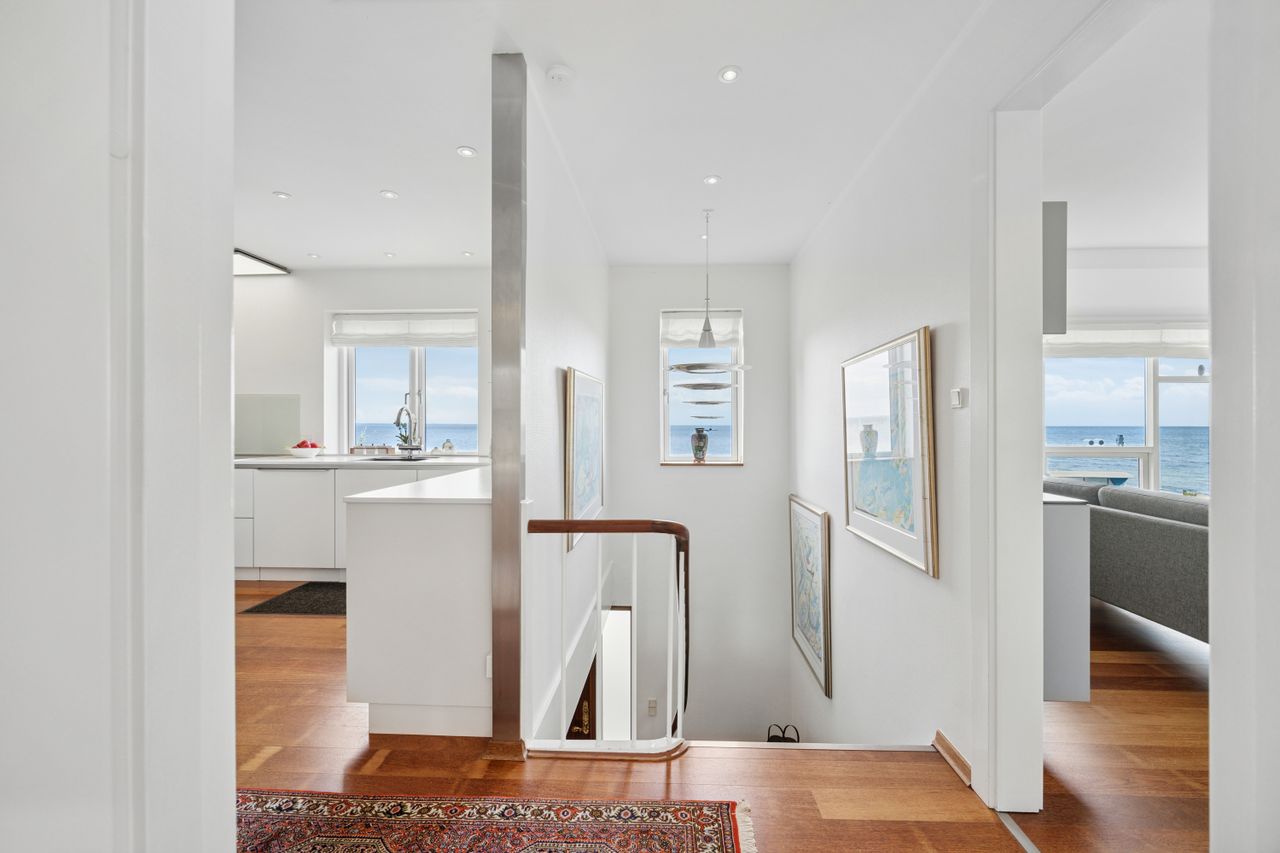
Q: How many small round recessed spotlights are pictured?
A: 9